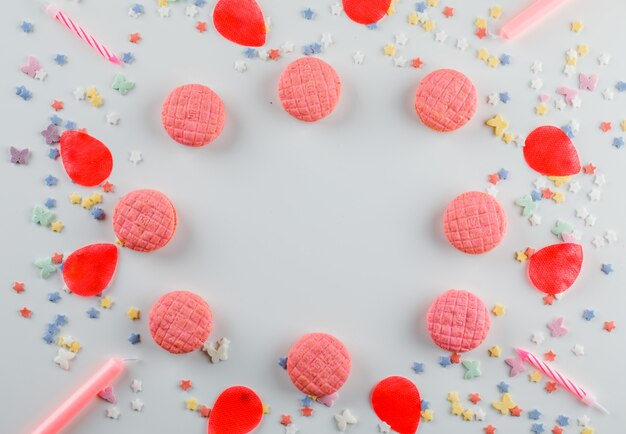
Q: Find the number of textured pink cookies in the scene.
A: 8